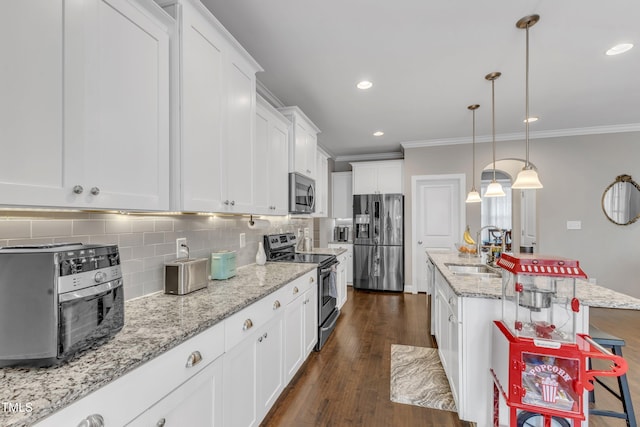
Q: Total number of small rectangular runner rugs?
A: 1